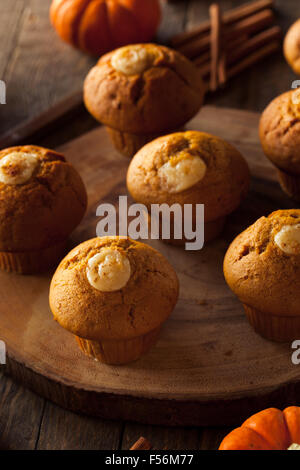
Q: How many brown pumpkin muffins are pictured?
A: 6